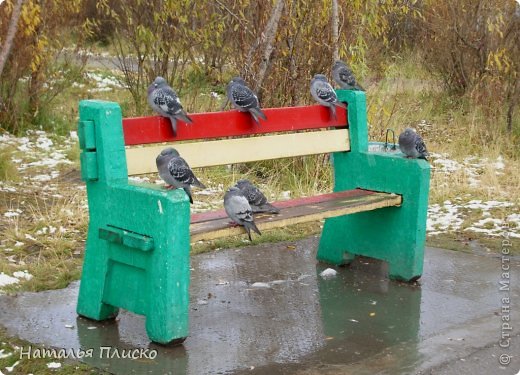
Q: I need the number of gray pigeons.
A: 8